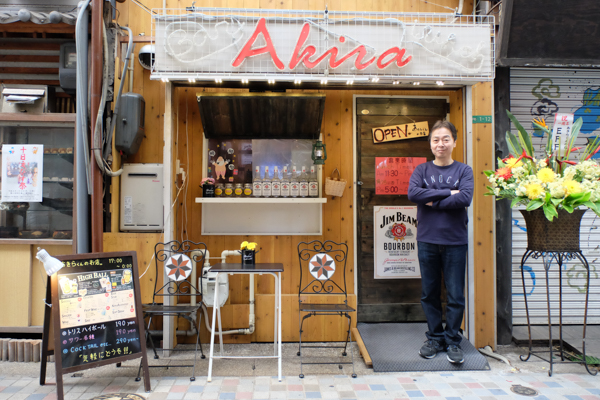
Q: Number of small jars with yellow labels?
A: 4